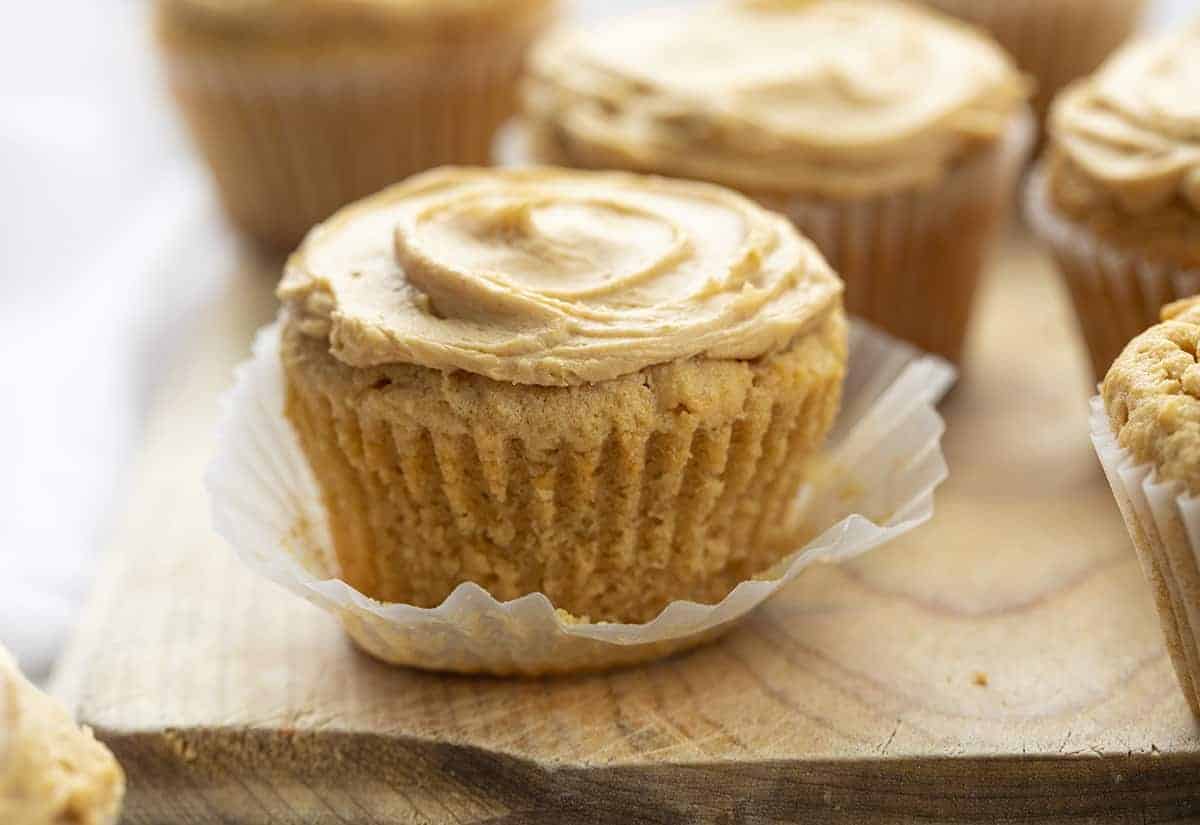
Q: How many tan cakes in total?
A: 7